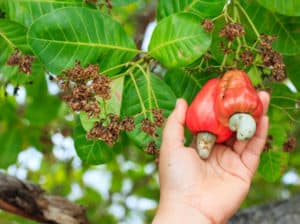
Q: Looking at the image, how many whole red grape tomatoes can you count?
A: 0